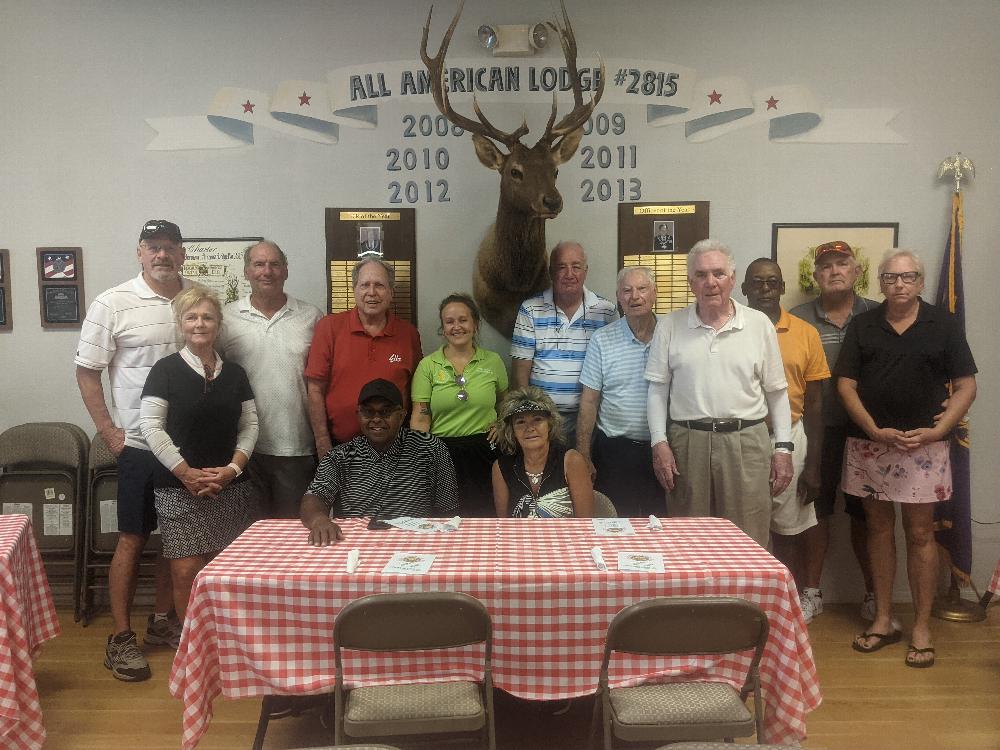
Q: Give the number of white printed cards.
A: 4